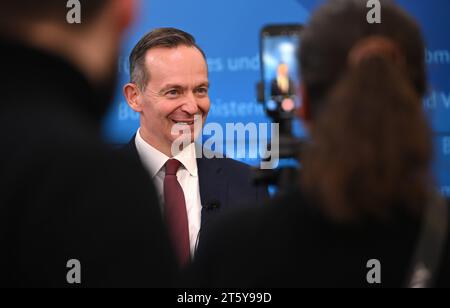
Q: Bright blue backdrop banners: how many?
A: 1